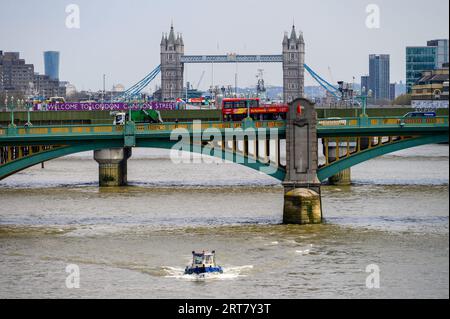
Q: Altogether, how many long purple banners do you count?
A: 1